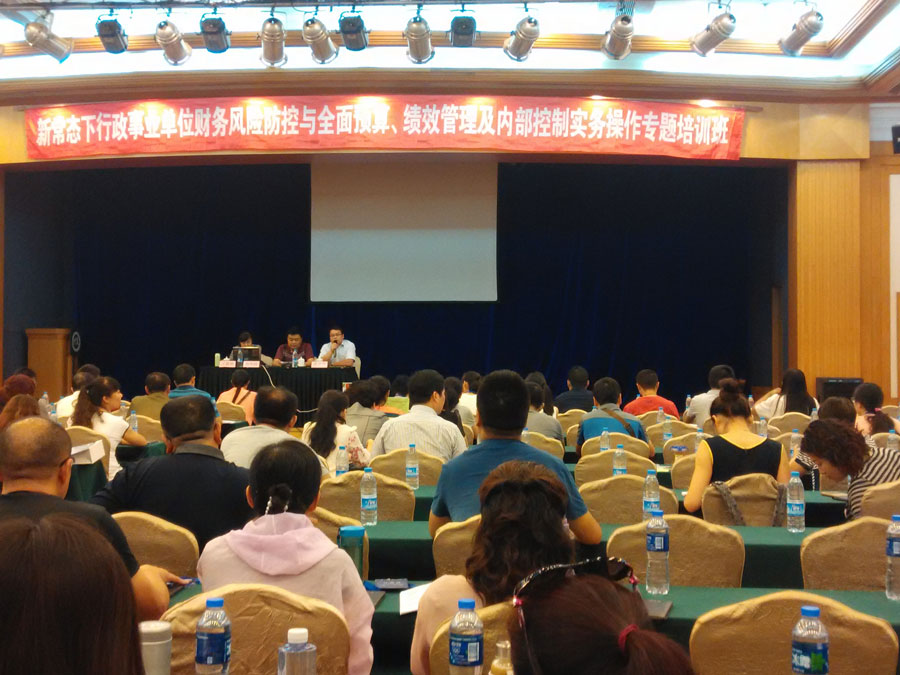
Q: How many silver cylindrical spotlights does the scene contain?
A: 9